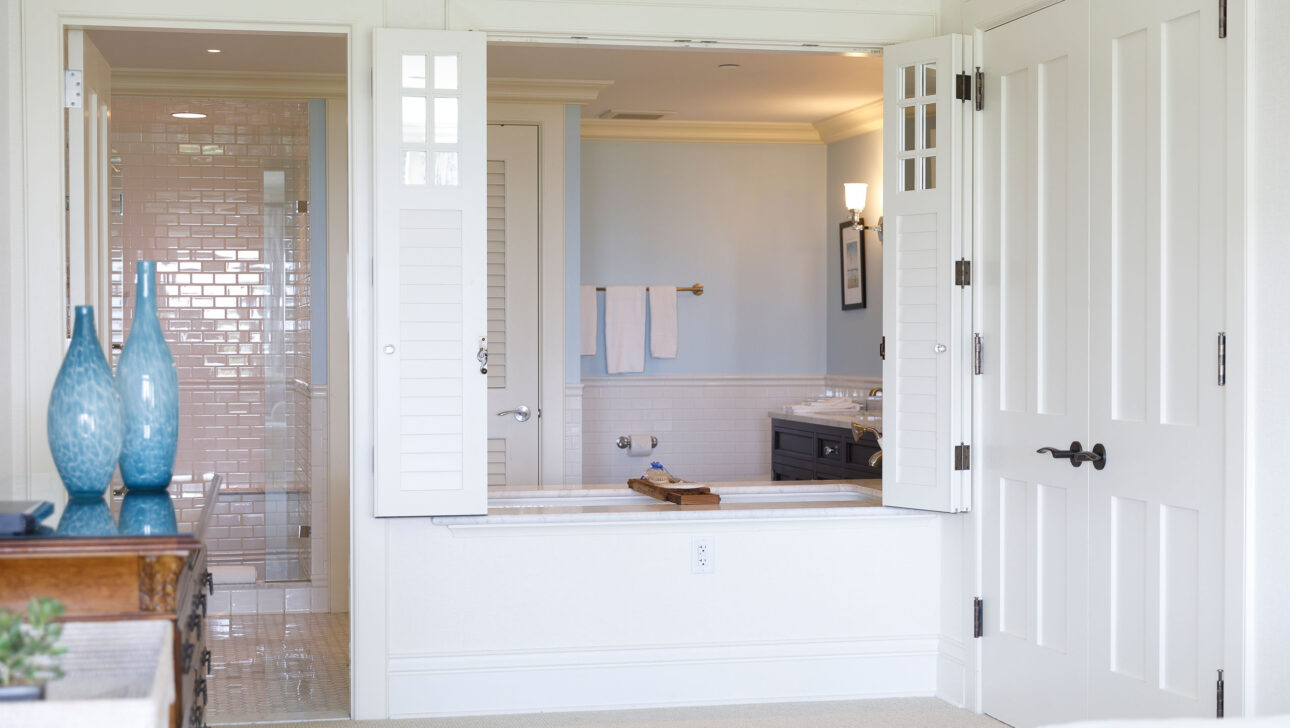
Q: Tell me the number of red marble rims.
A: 0